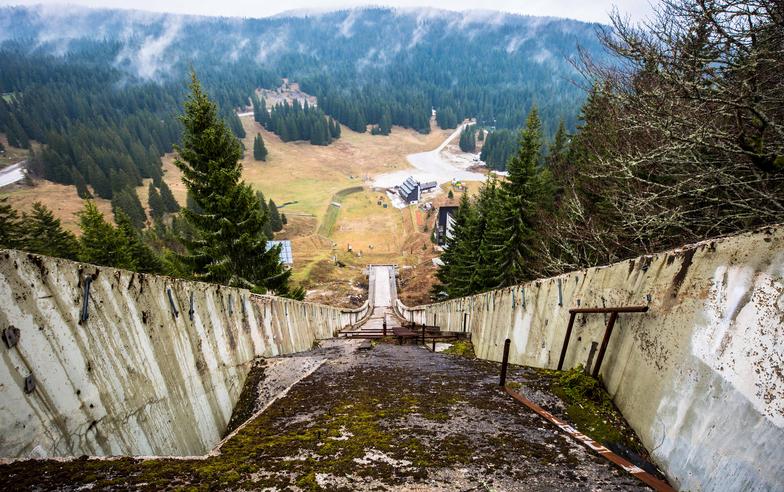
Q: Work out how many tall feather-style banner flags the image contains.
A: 0